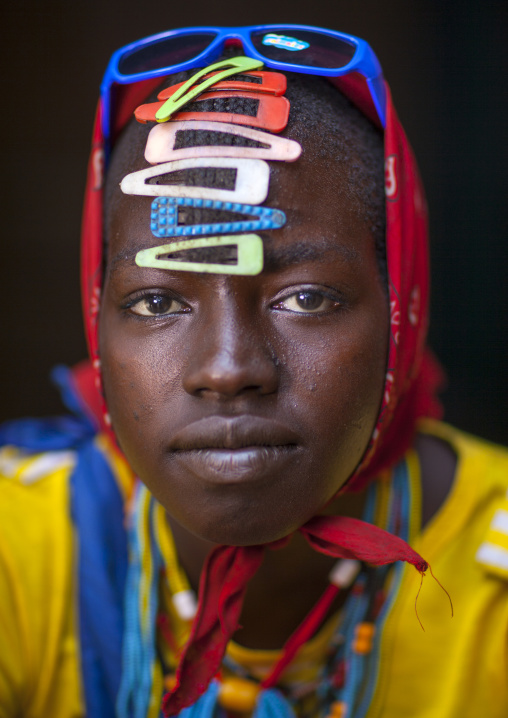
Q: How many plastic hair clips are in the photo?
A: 7